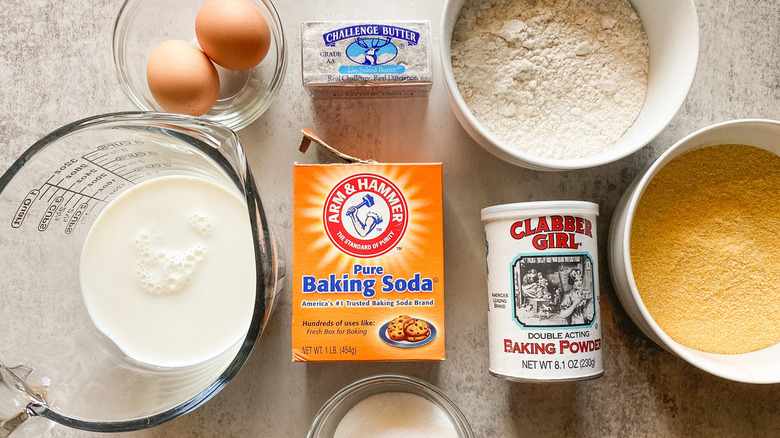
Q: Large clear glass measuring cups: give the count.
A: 1